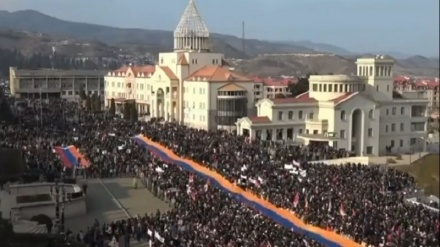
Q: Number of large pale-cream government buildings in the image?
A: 2